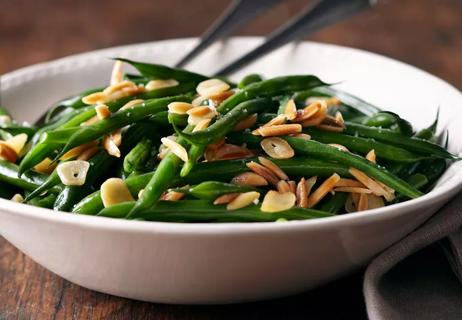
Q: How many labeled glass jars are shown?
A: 0